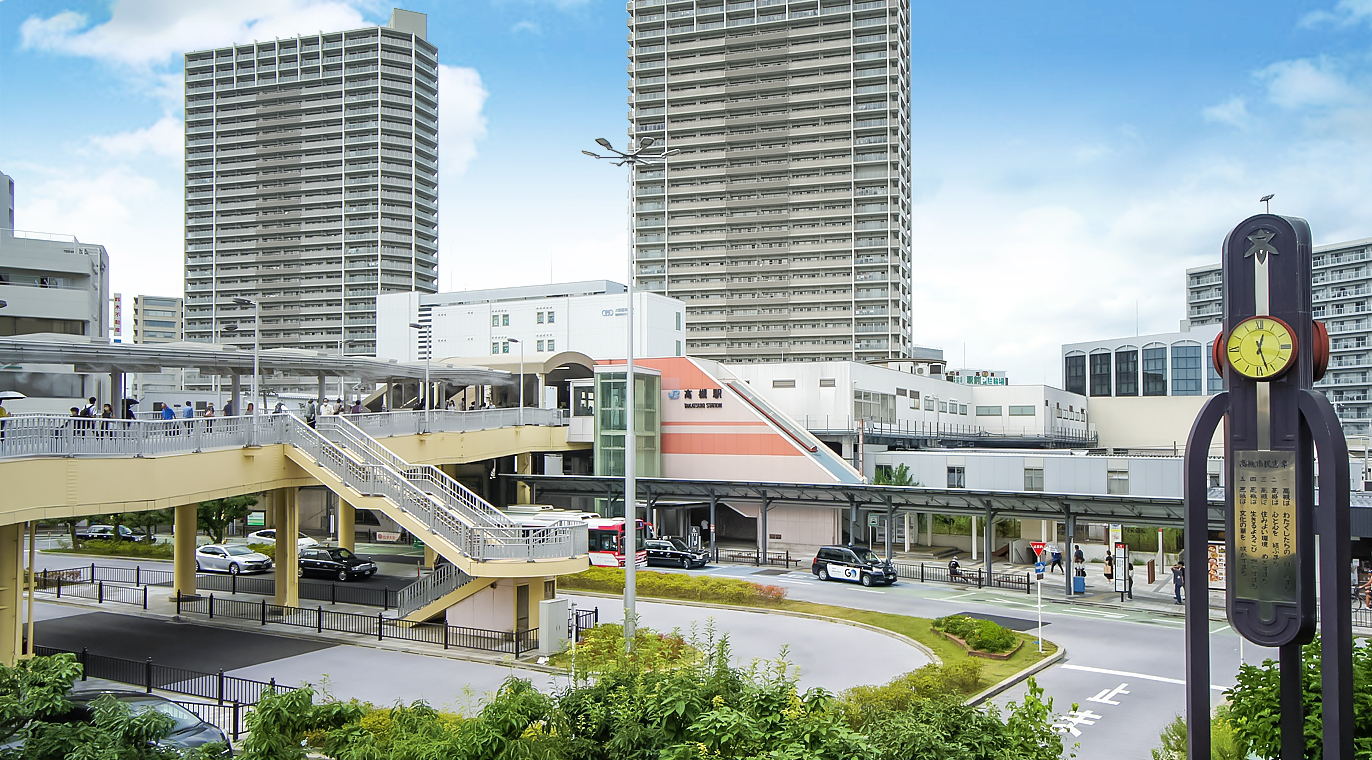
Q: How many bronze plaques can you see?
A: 1